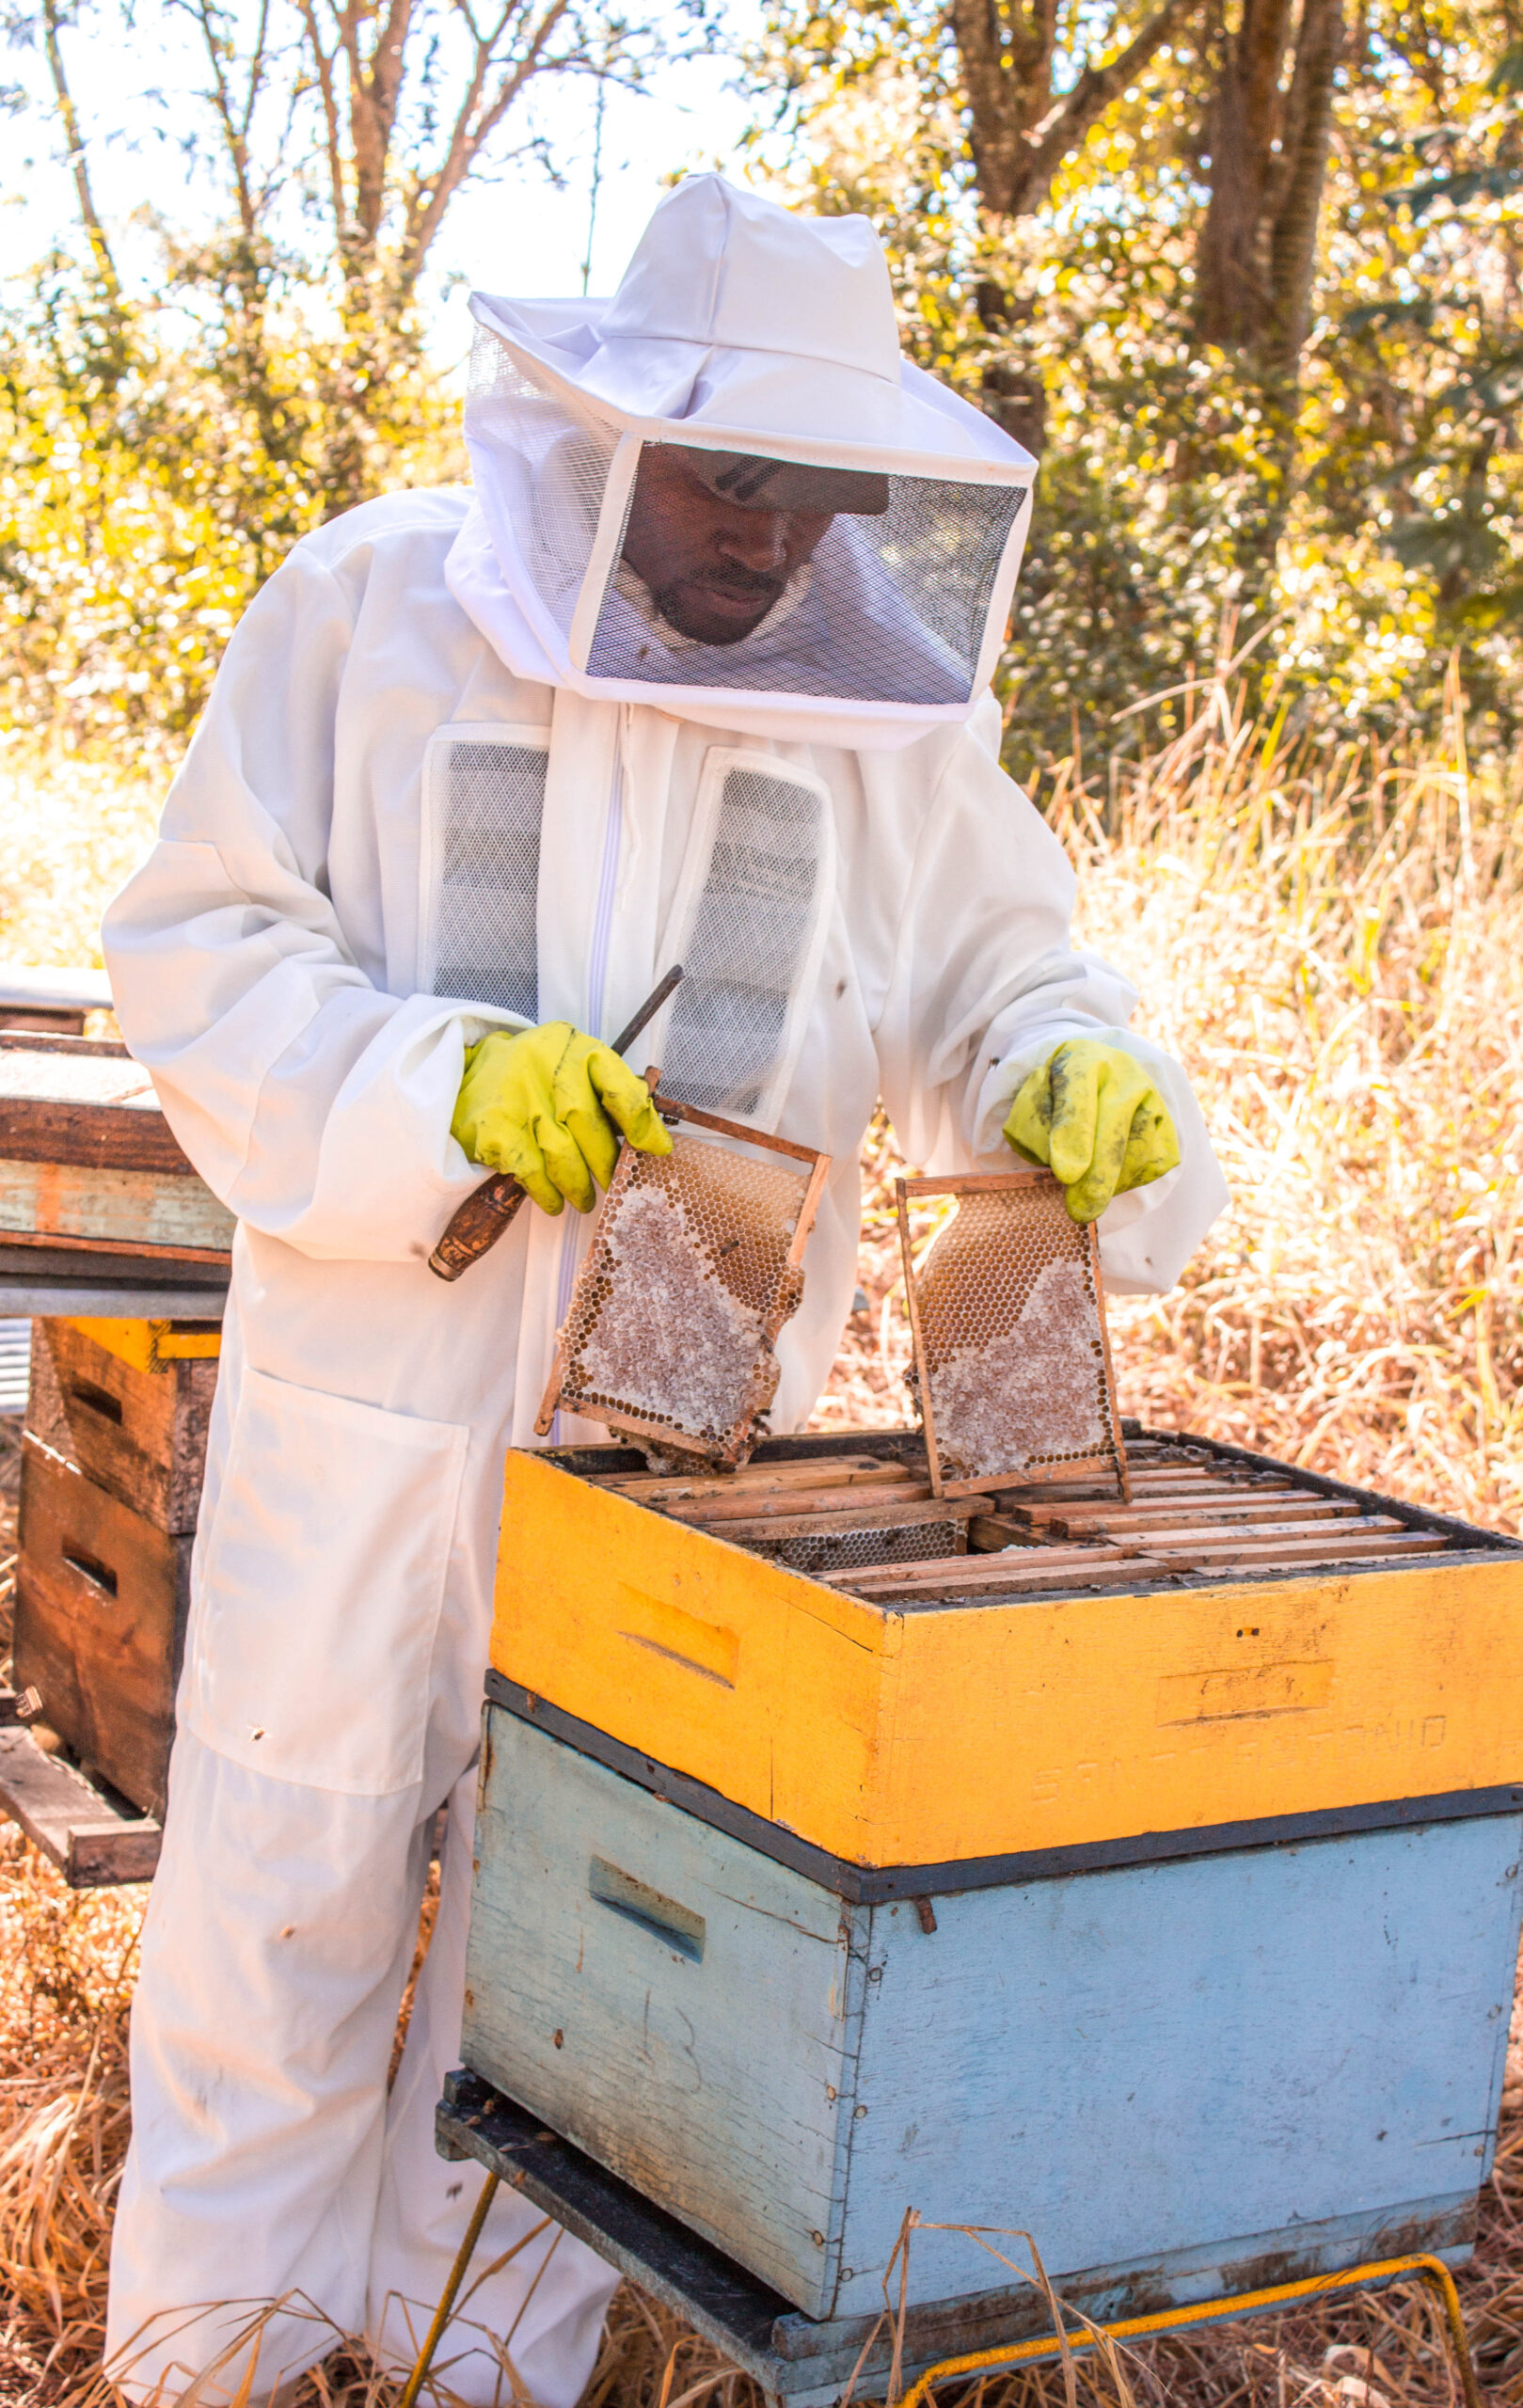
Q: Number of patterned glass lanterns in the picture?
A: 0